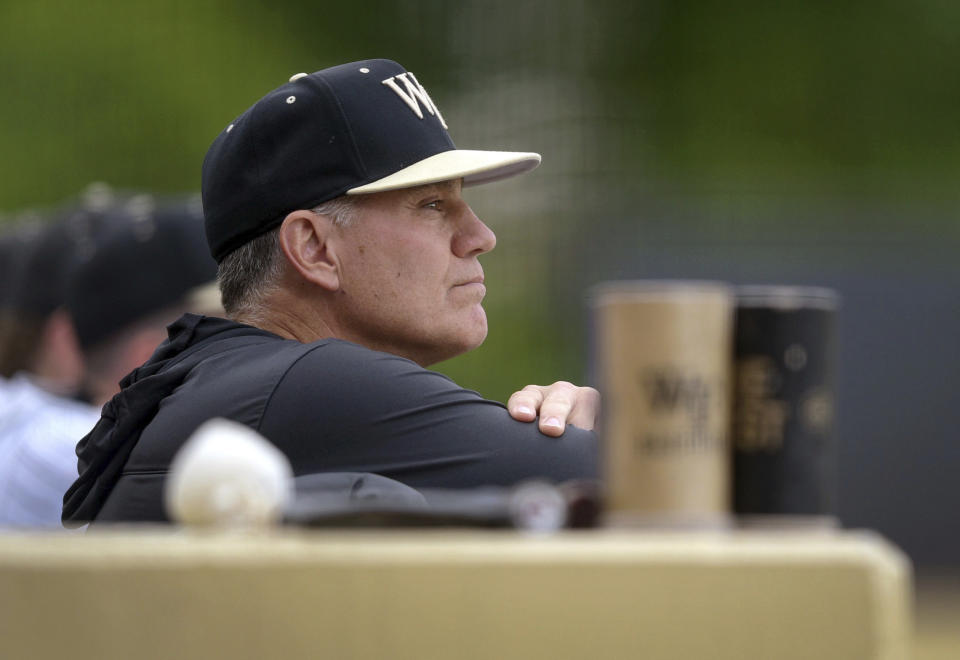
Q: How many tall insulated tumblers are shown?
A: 2